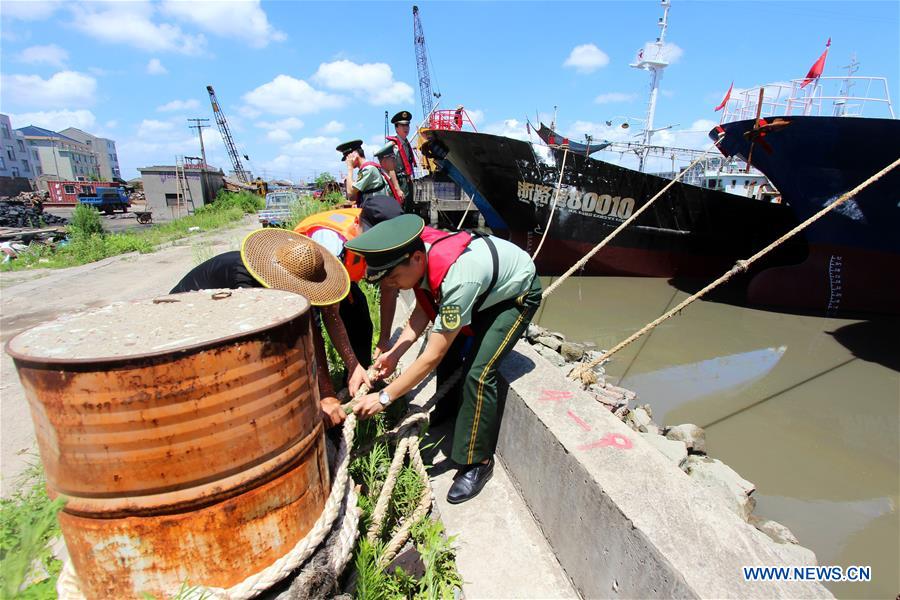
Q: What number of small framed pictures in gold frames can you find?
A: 0